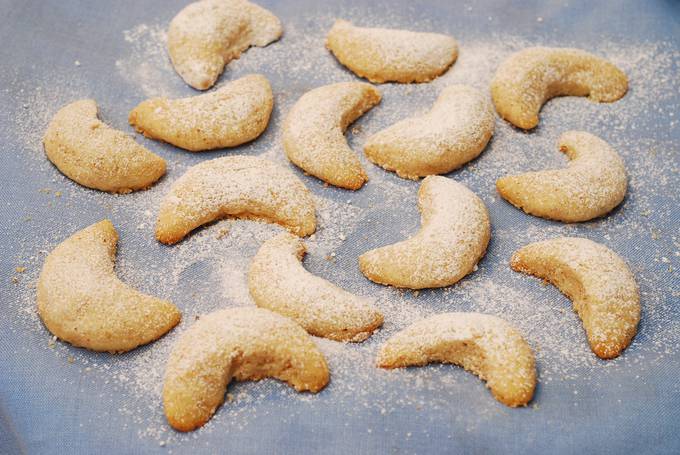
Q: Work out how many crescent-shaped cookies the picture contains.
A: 15